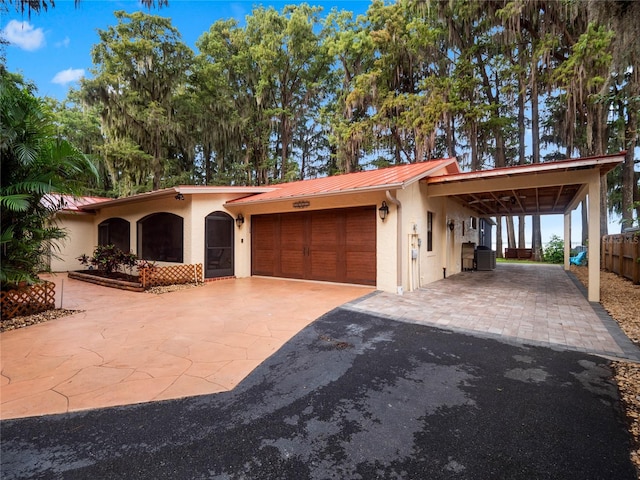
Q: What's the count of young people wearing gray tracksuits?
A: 0